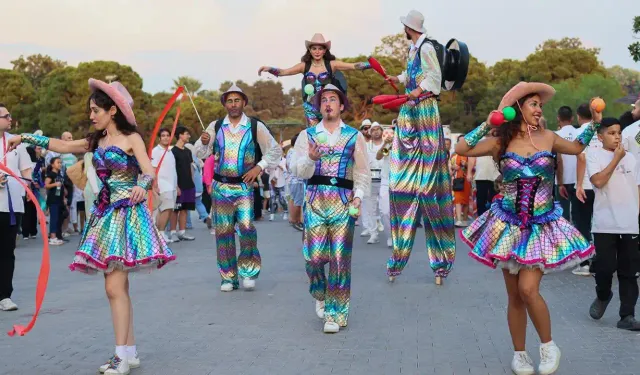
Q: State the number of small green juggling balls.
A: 4